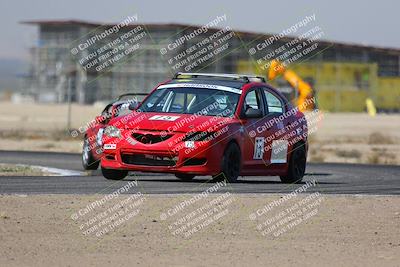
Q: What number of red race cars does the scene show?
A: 2